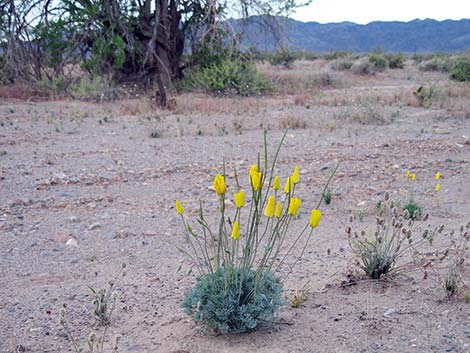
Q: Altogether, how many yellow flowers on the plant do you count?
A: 12